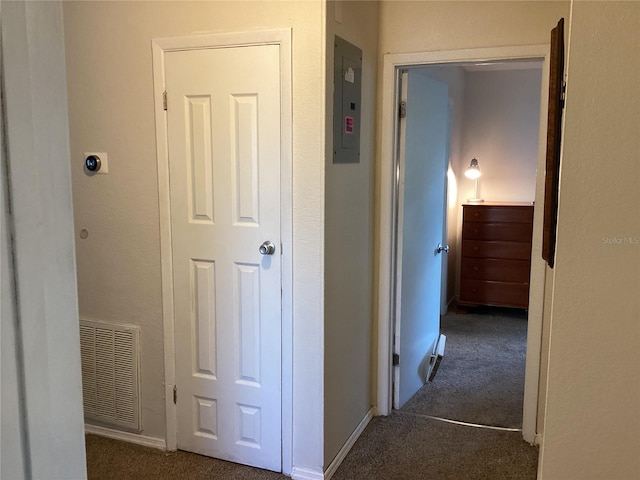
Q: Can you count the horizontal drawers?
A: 5